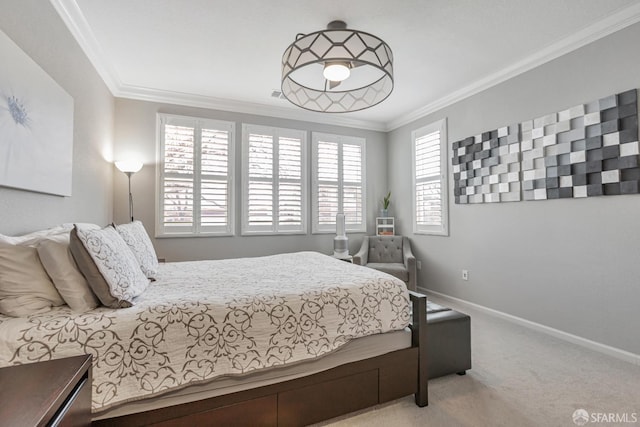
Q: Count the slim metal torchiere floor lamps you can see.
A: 1